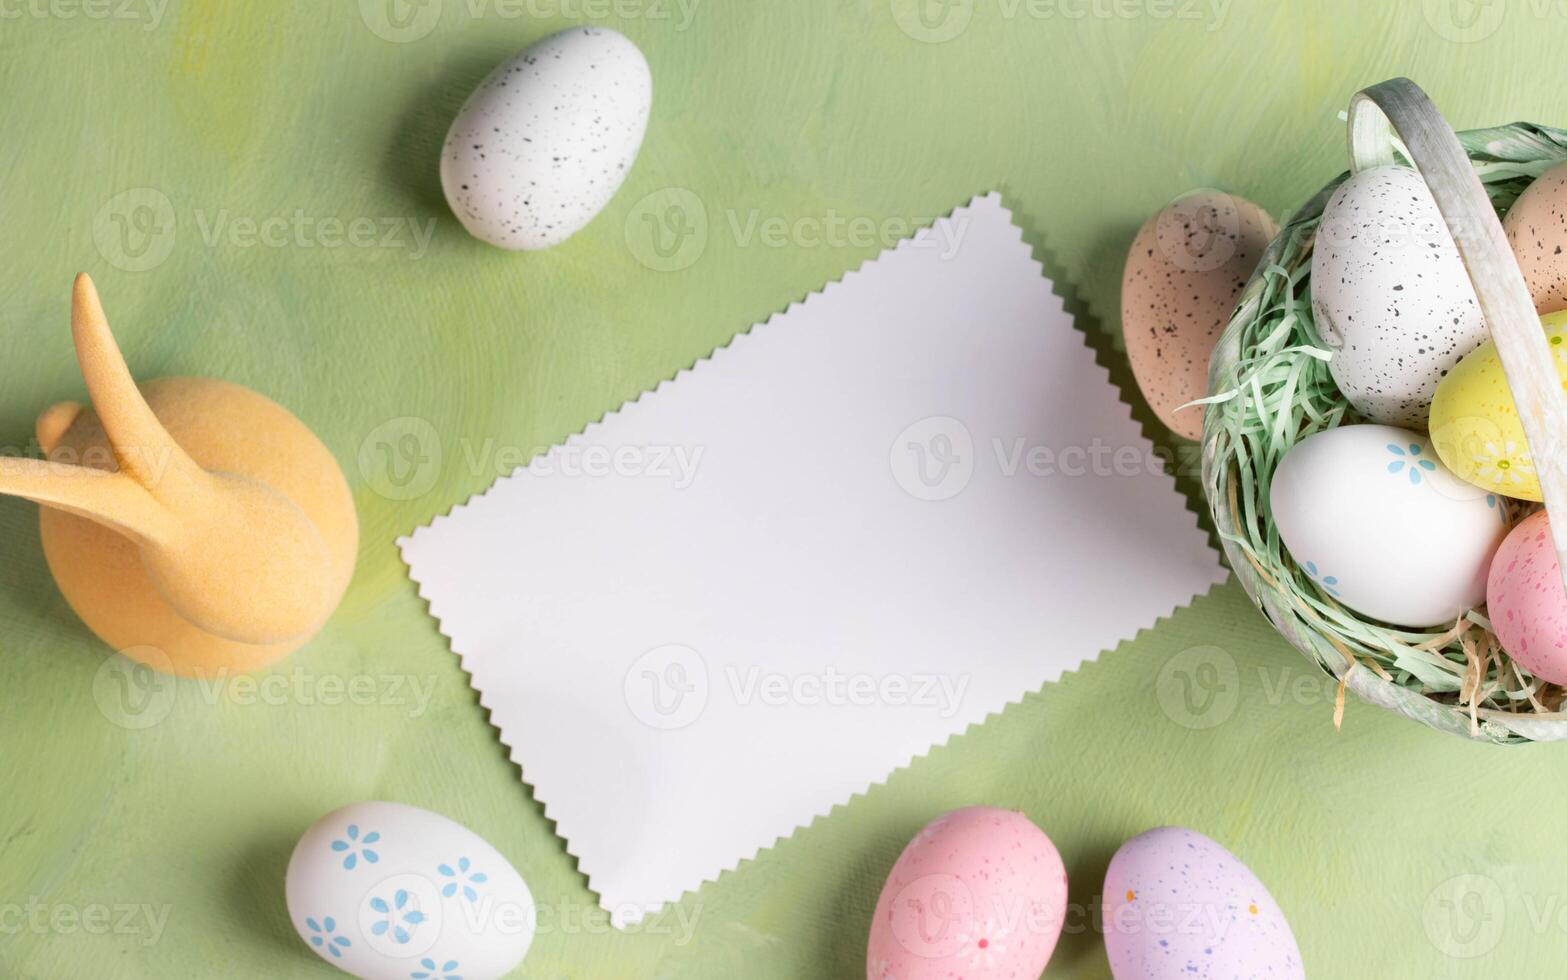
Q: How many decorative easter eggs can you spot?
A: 10